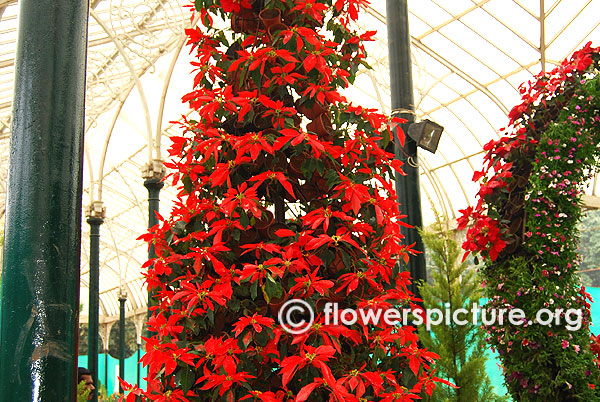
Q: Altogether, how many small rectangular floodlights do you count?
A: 1